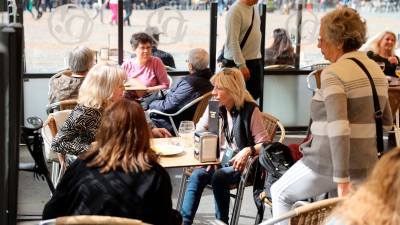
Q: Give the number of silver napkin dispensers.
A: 1